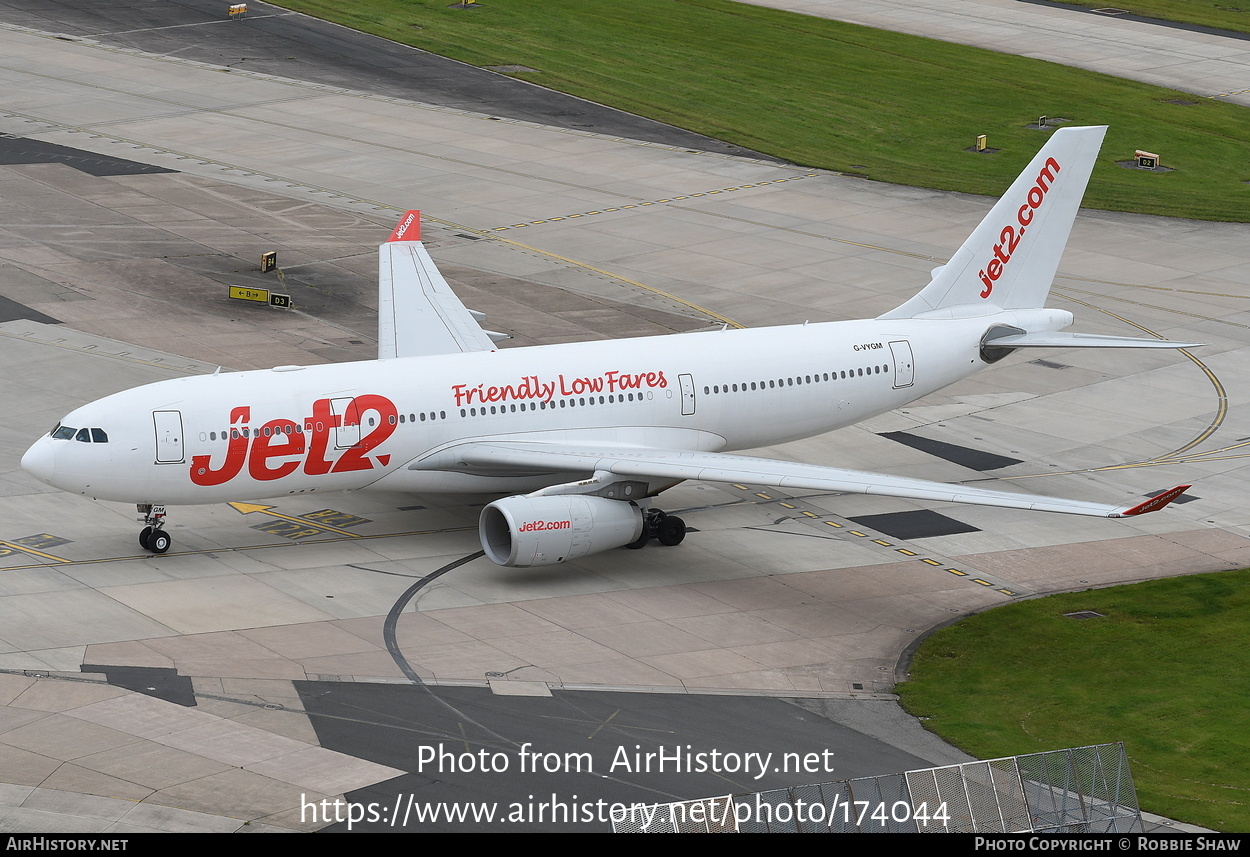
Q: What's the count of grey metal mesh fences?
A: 1